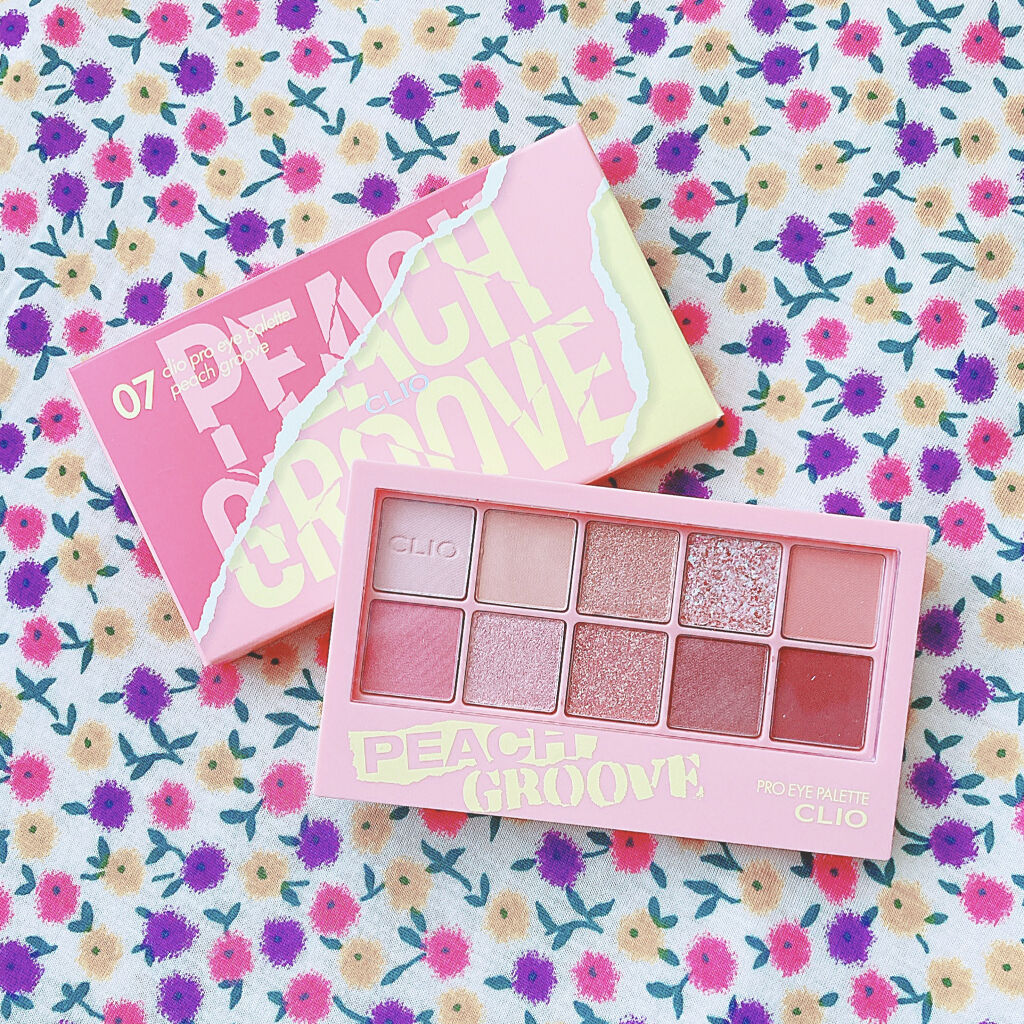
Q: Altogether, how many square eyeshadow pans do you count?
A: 10